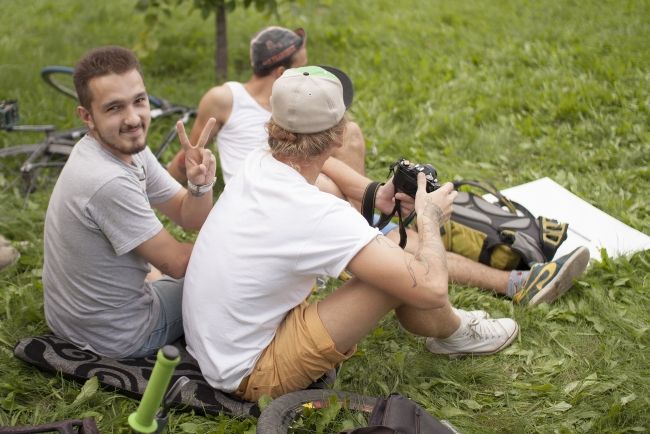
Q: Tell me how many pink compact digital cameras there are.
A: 0